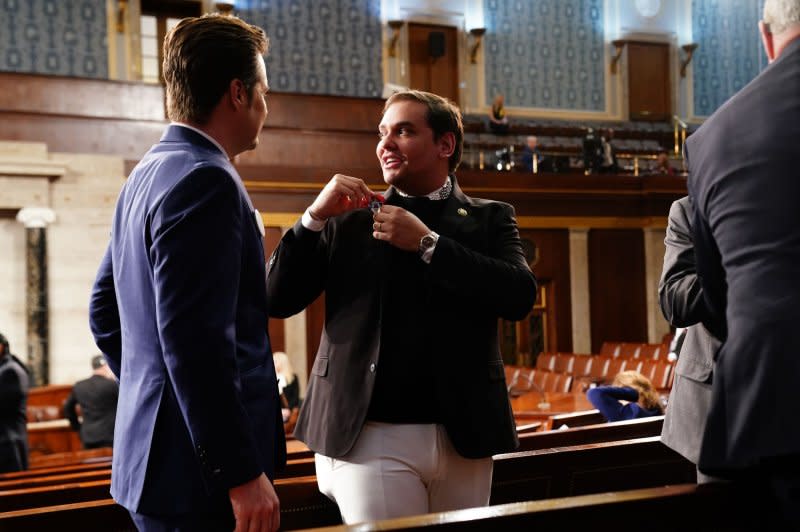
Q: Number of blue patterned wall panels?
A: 4